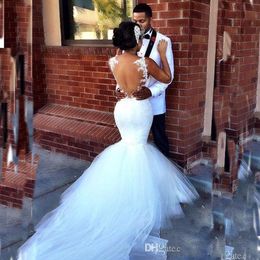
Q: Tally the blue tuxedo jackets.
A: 0